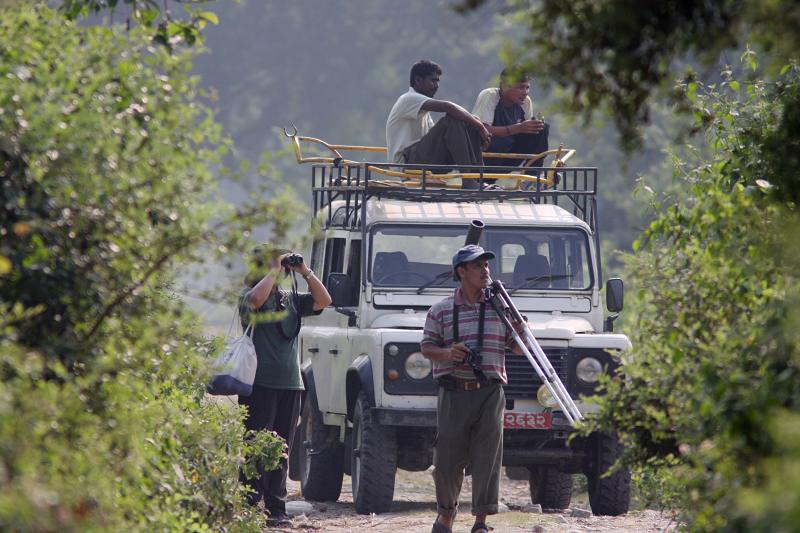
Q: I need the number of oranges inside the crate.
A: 0